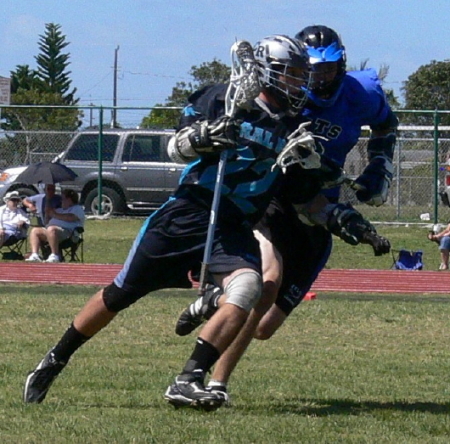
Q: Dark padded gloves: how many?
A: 3